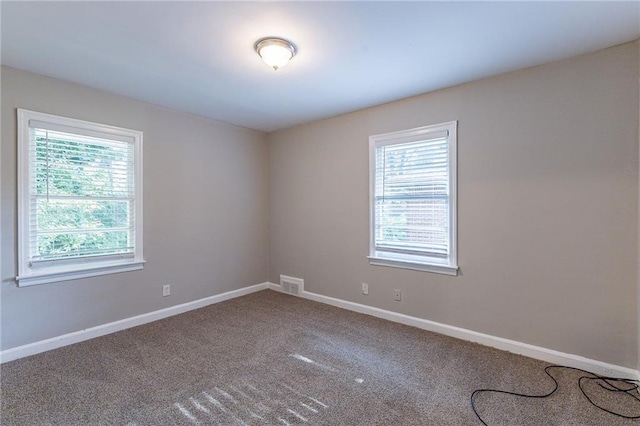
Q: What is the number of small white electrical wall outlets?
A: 3